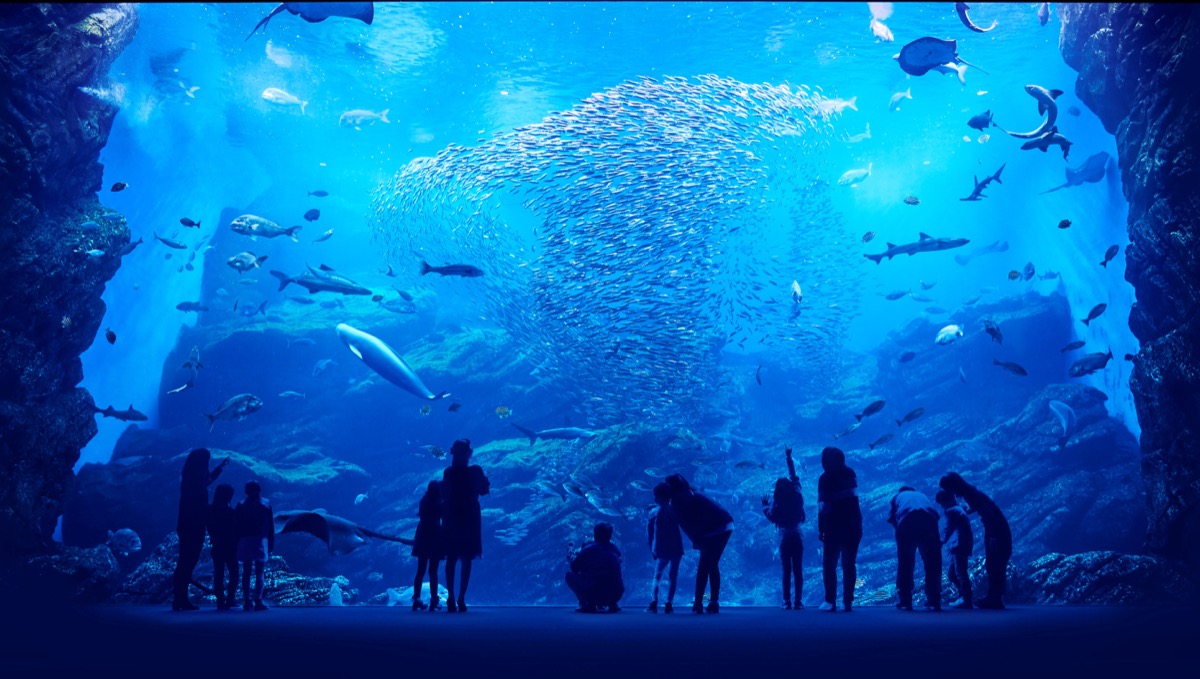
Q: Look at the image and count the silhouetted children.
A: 6